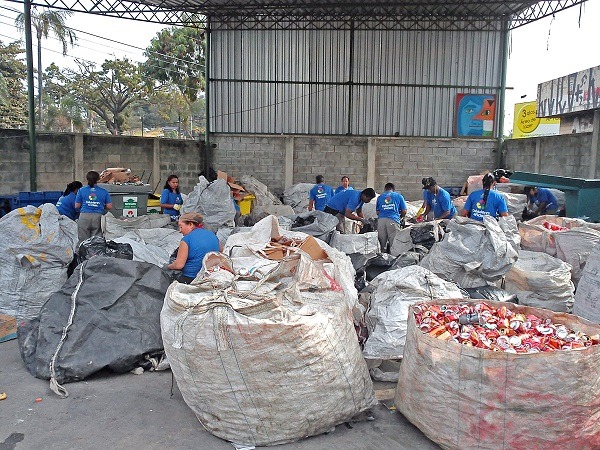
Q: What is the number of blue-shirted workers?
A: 11